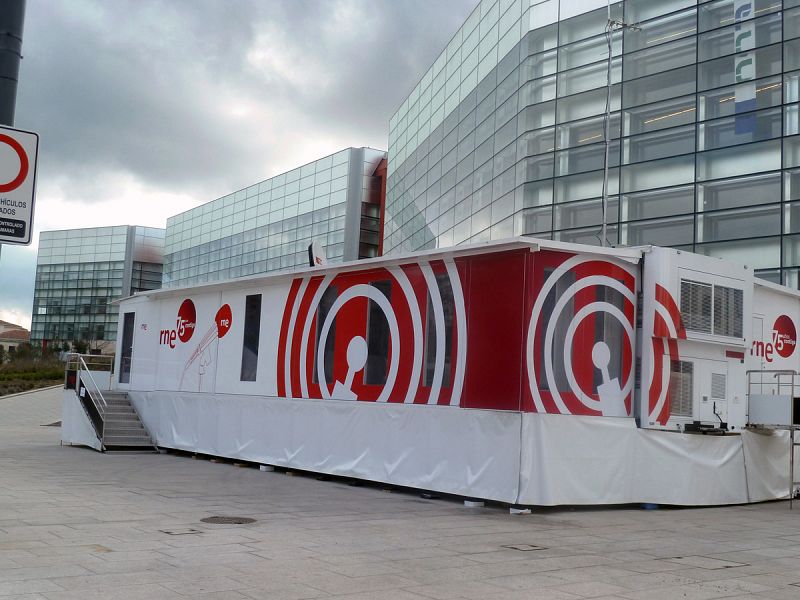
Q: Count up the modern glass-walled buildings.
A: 3